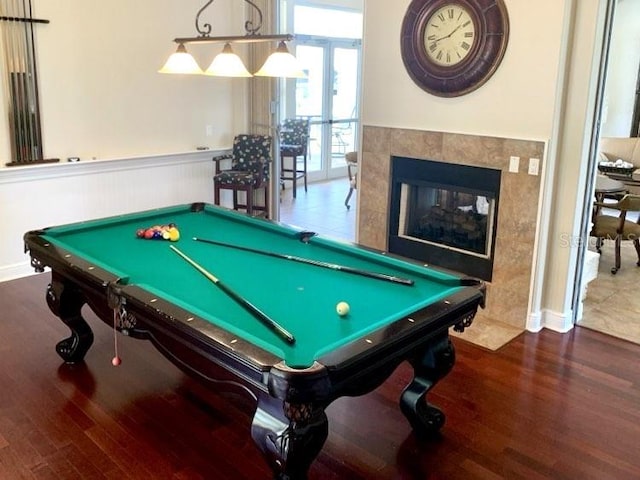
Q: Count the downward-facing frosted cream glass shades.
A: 3